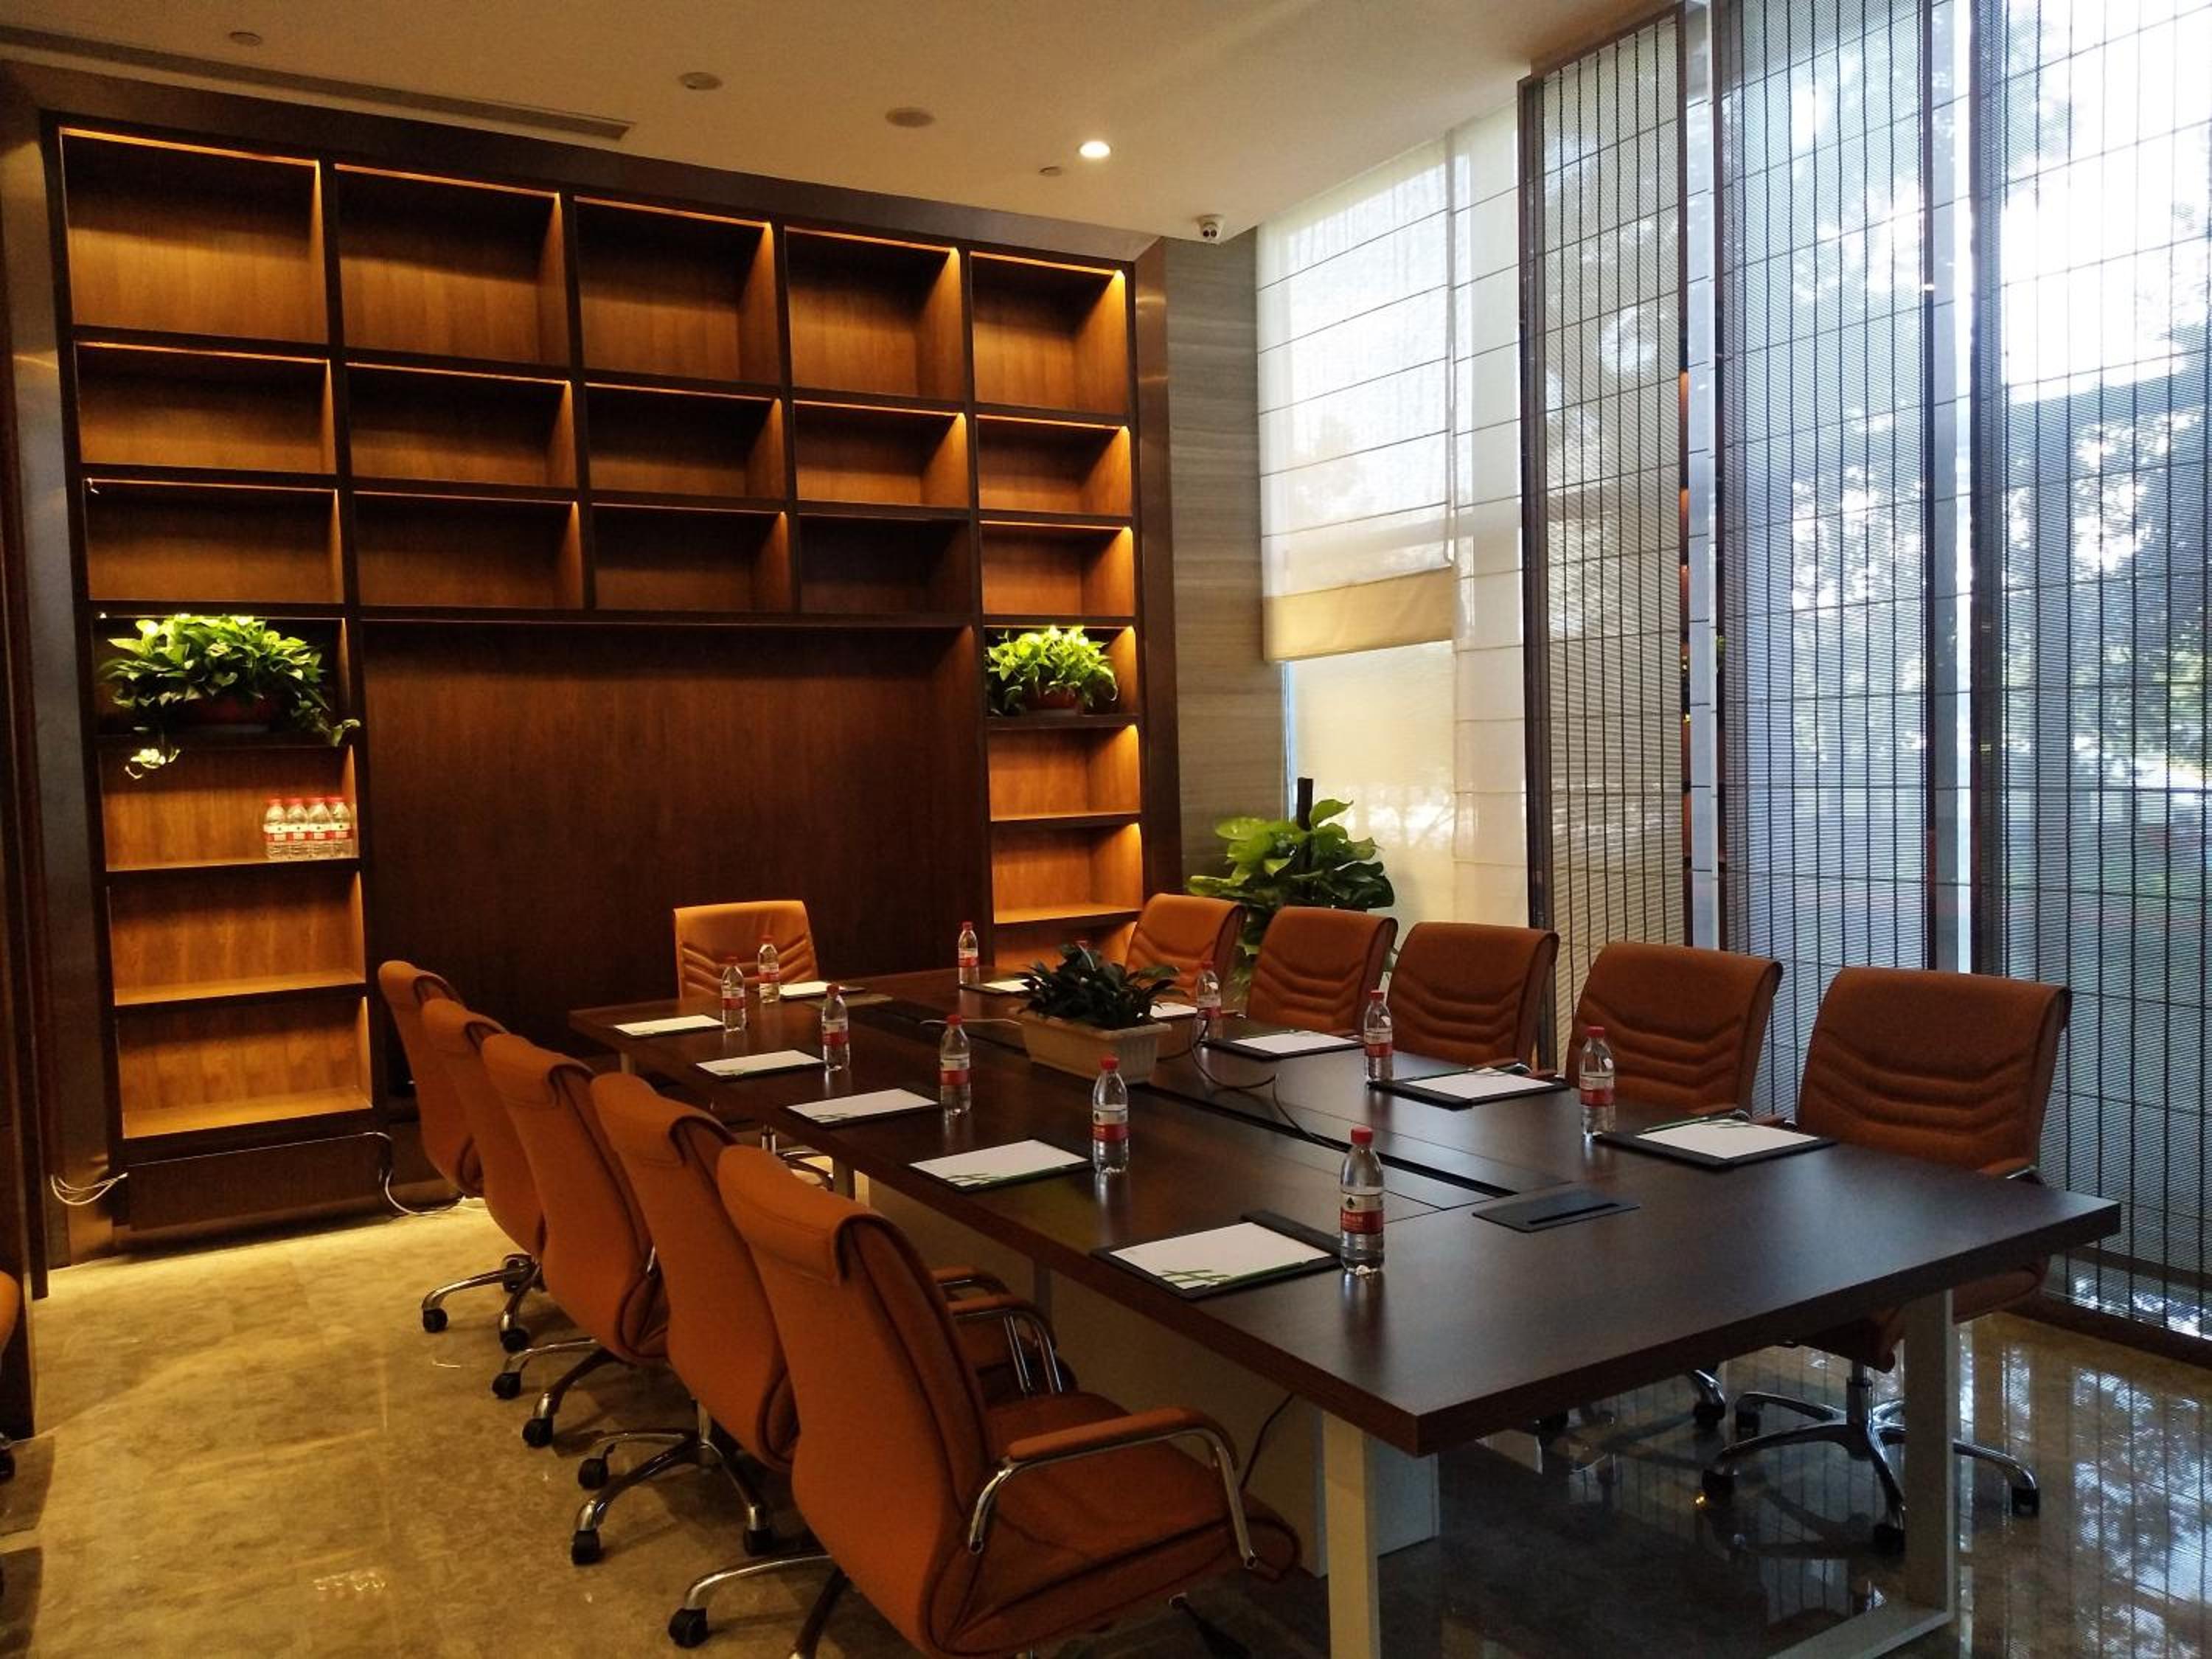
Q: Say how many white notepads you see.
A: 11